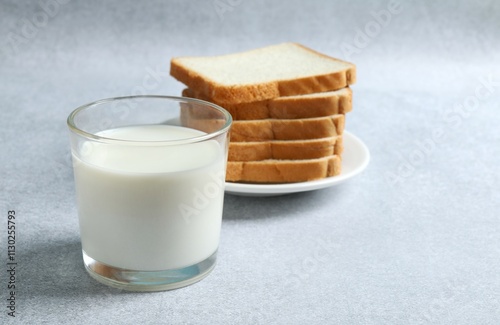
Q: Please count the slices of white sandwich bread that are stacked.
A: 5